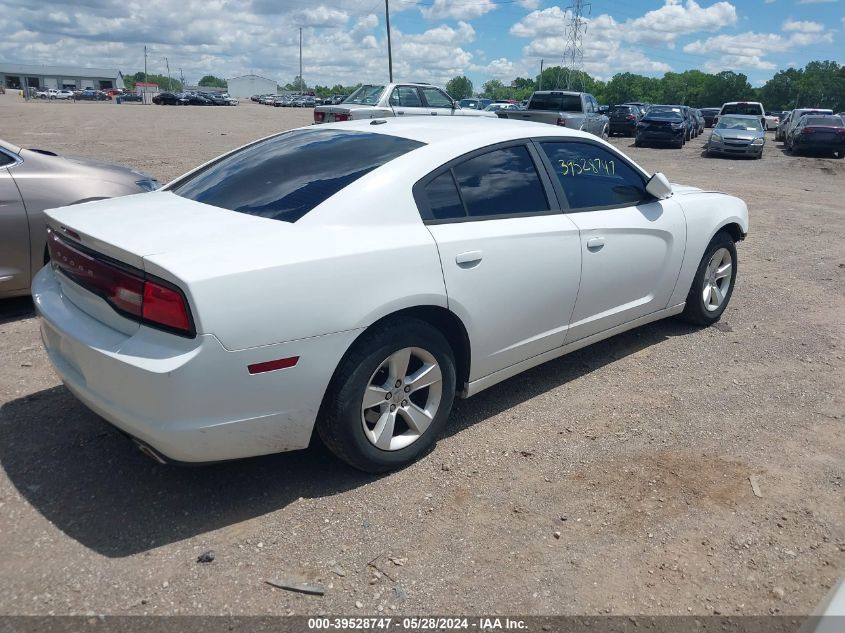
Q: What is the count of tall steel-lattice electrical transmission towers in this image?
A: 1